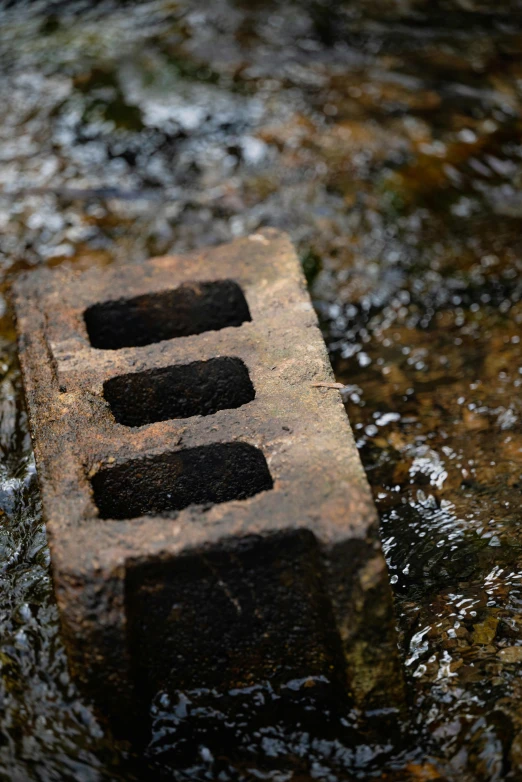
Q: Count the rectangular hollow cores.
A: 3